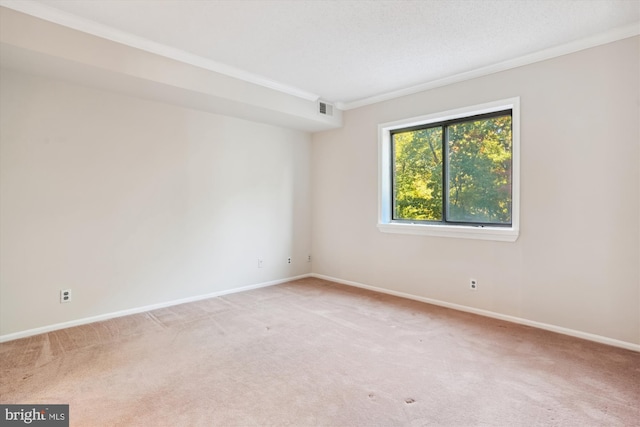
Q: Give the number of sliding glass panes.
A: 2